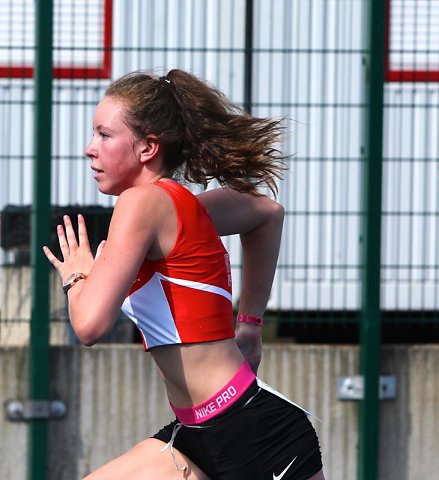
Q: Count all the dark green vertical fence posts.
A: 2